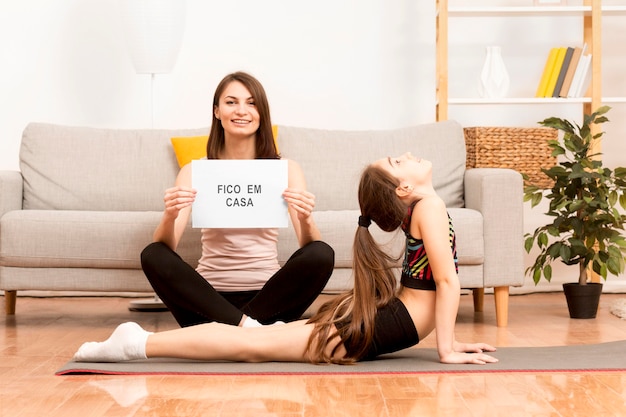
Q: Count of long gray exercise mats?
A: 1